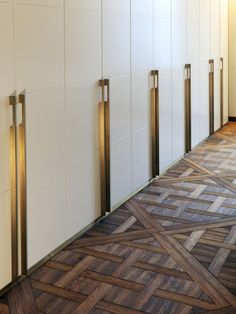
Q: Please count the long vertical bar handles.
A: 11